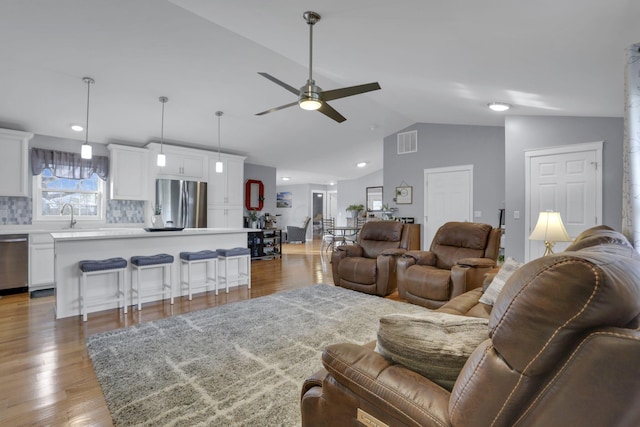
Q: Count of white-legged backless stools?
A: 4